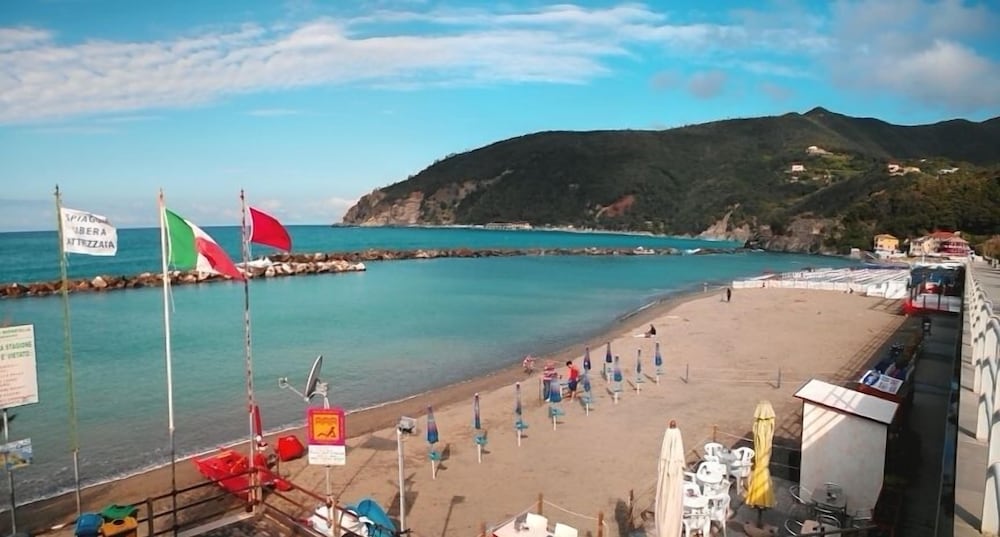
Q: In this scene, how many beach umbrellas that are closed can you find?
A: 12